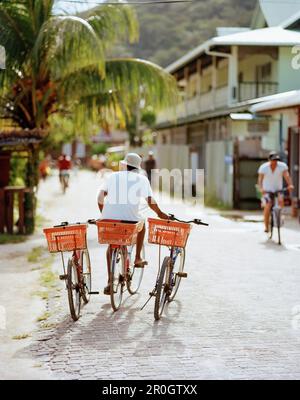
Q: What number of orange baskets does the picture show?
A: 3